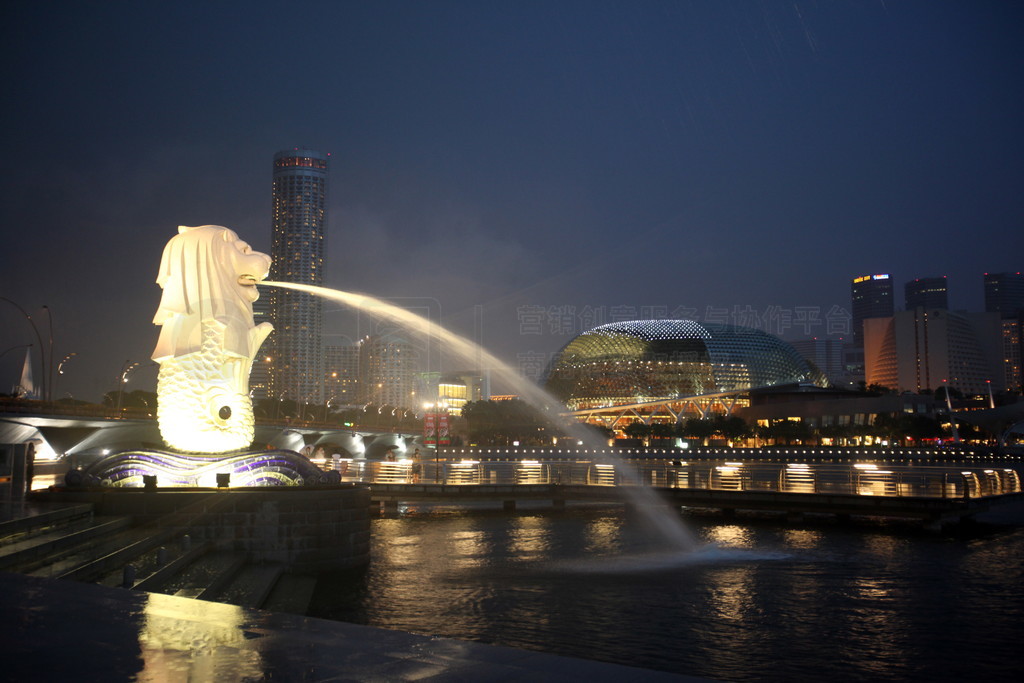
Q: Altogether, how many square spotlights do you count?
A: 2